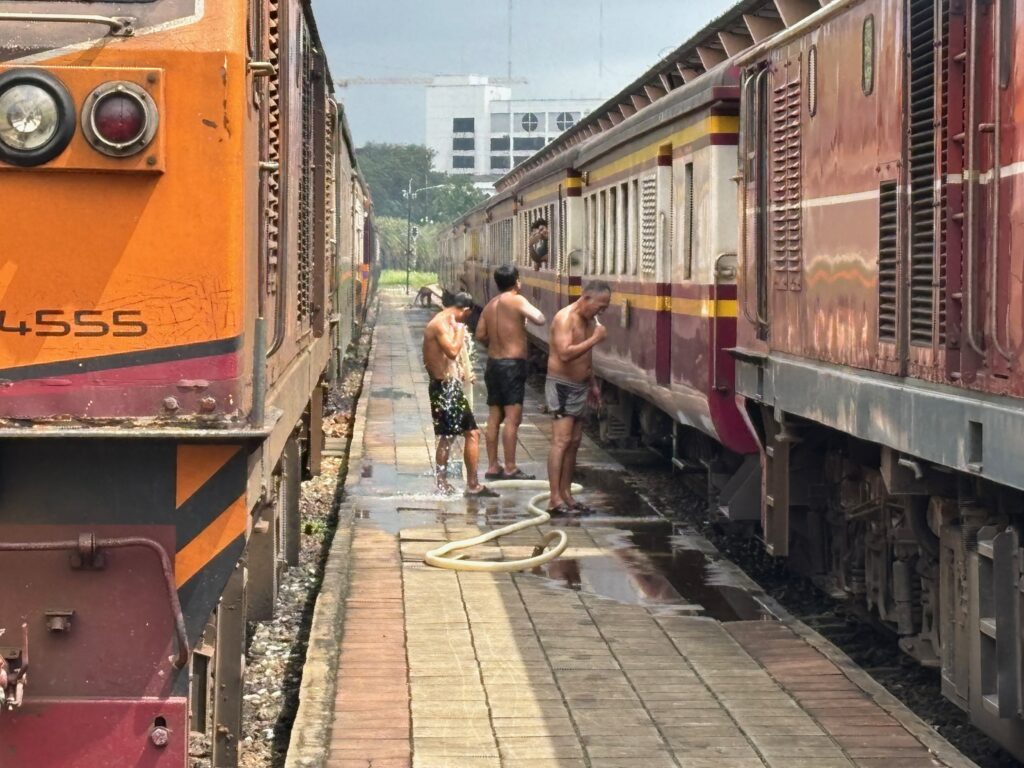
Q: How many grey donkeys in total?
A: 0